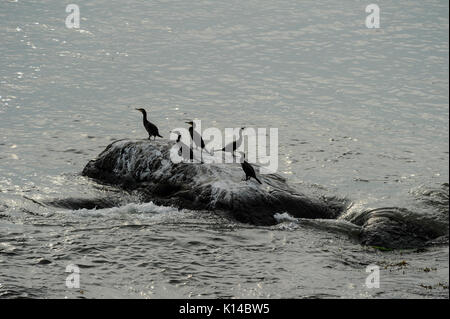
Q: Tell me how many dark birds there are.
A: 5